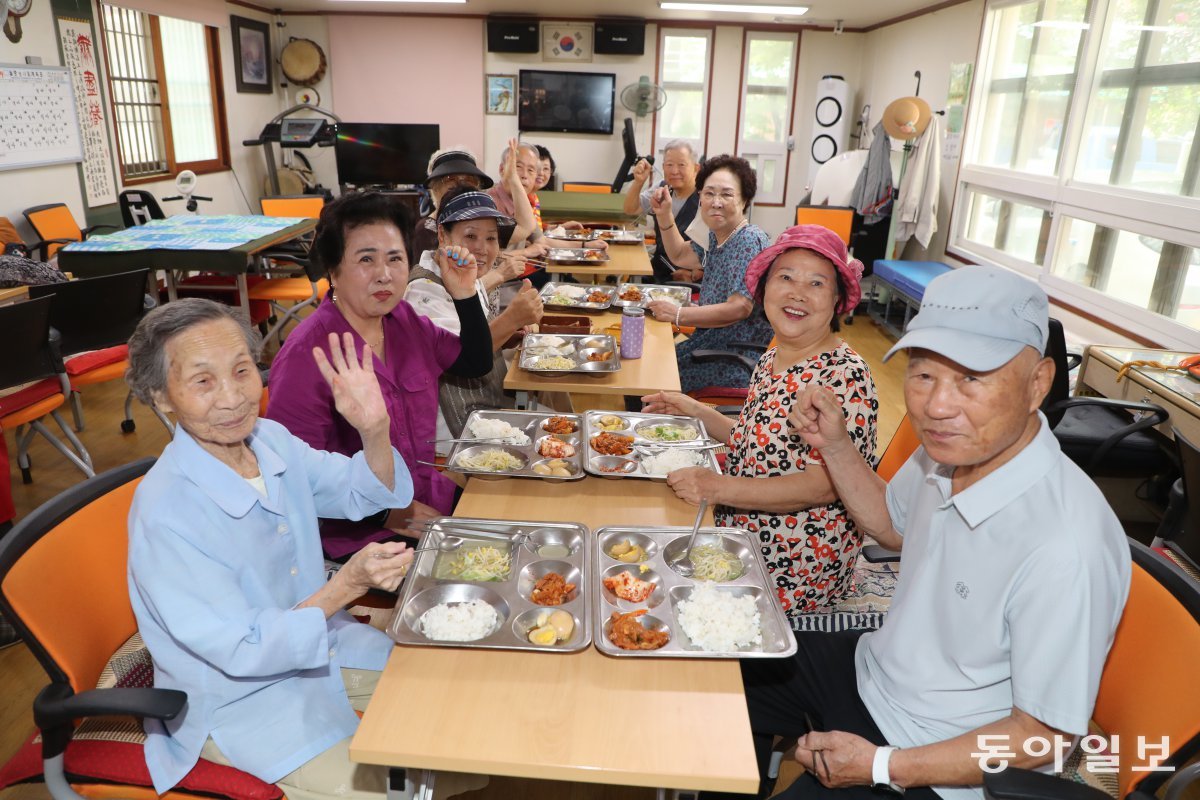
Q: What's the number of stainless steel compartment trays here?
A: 10